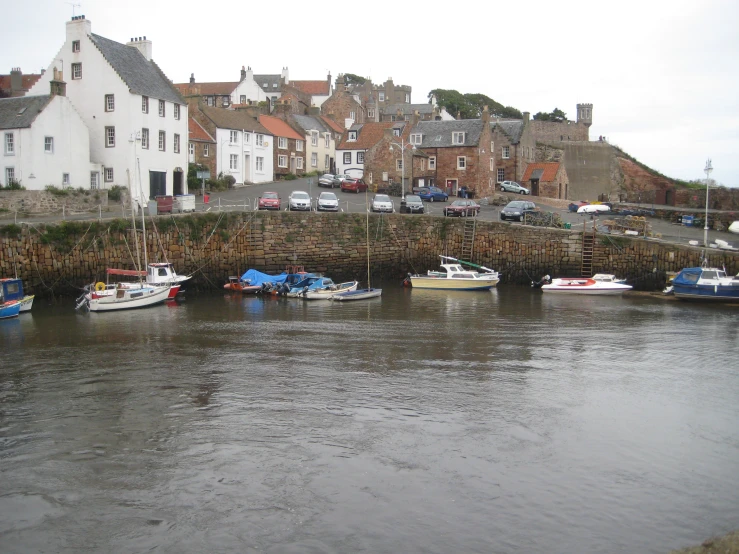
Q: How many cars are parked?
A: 12